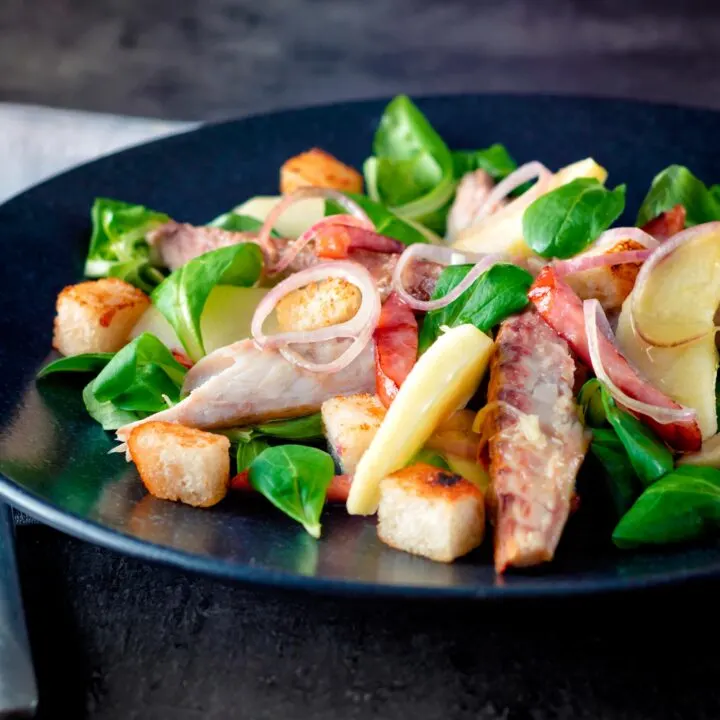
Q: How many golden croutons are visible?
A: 7